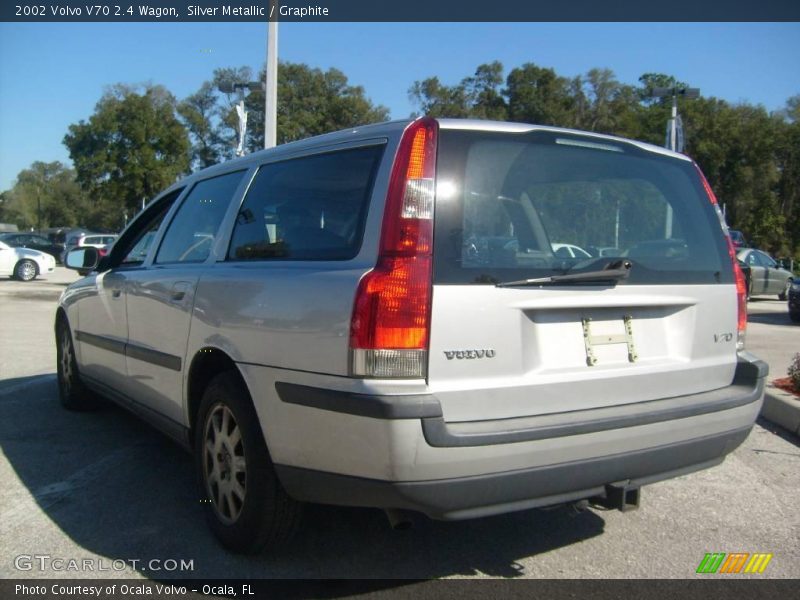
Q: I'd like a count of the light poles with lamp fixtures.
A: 2